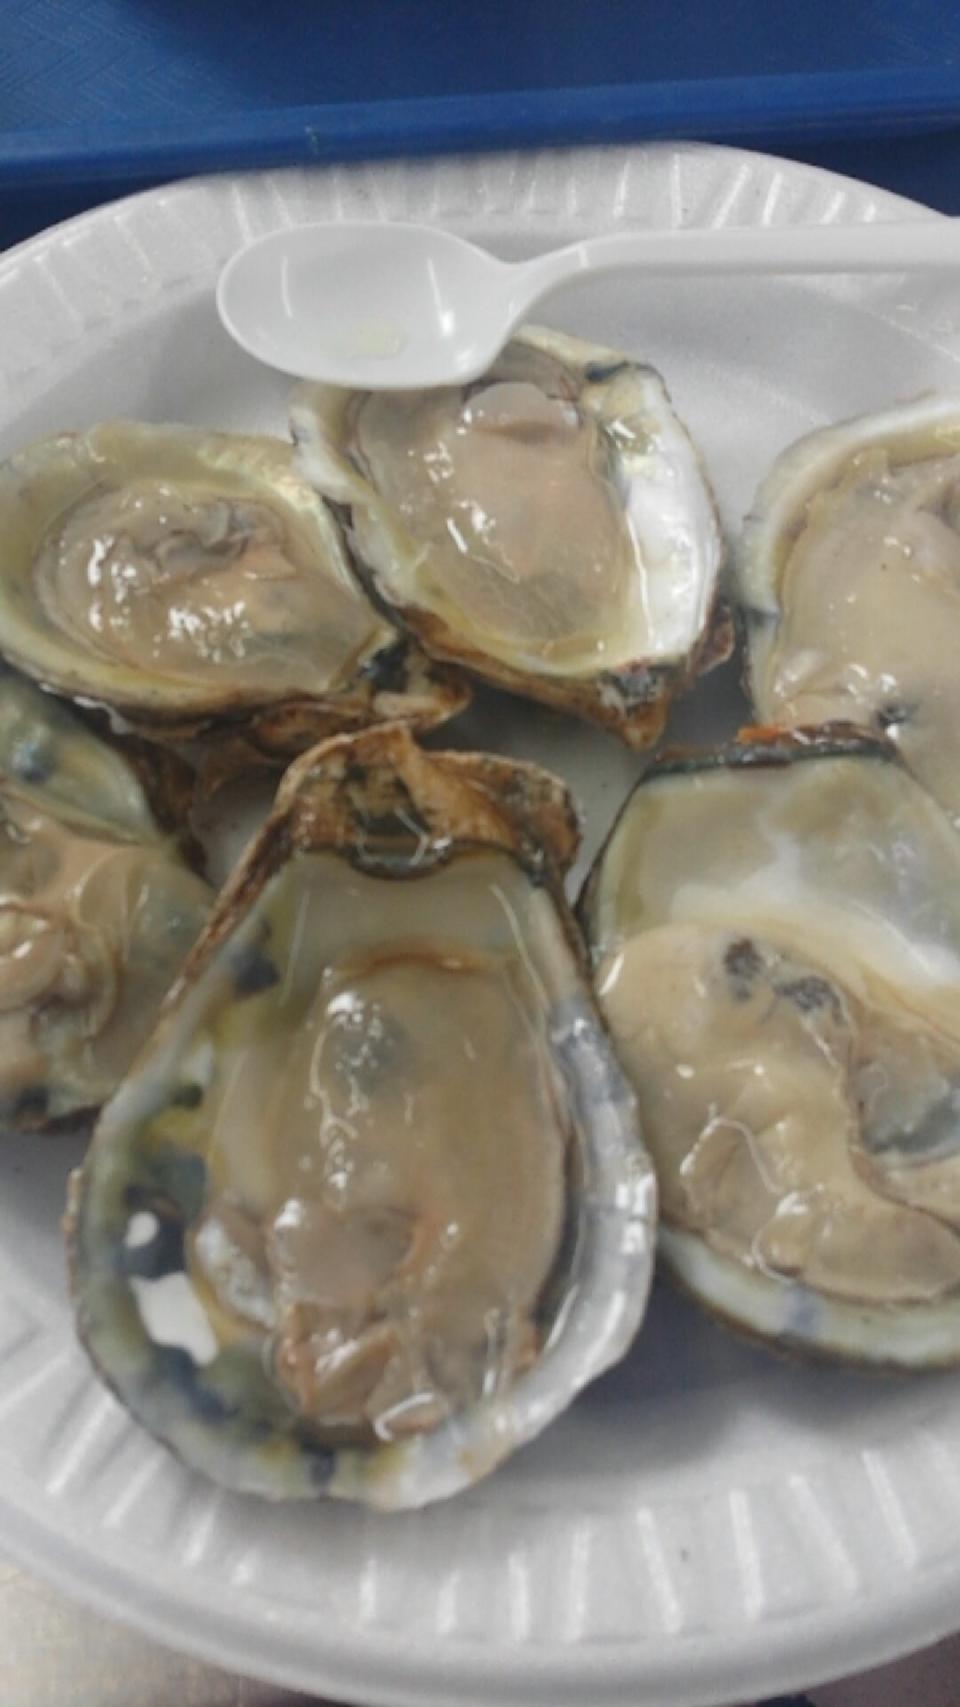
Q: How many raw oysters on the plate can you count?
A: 6